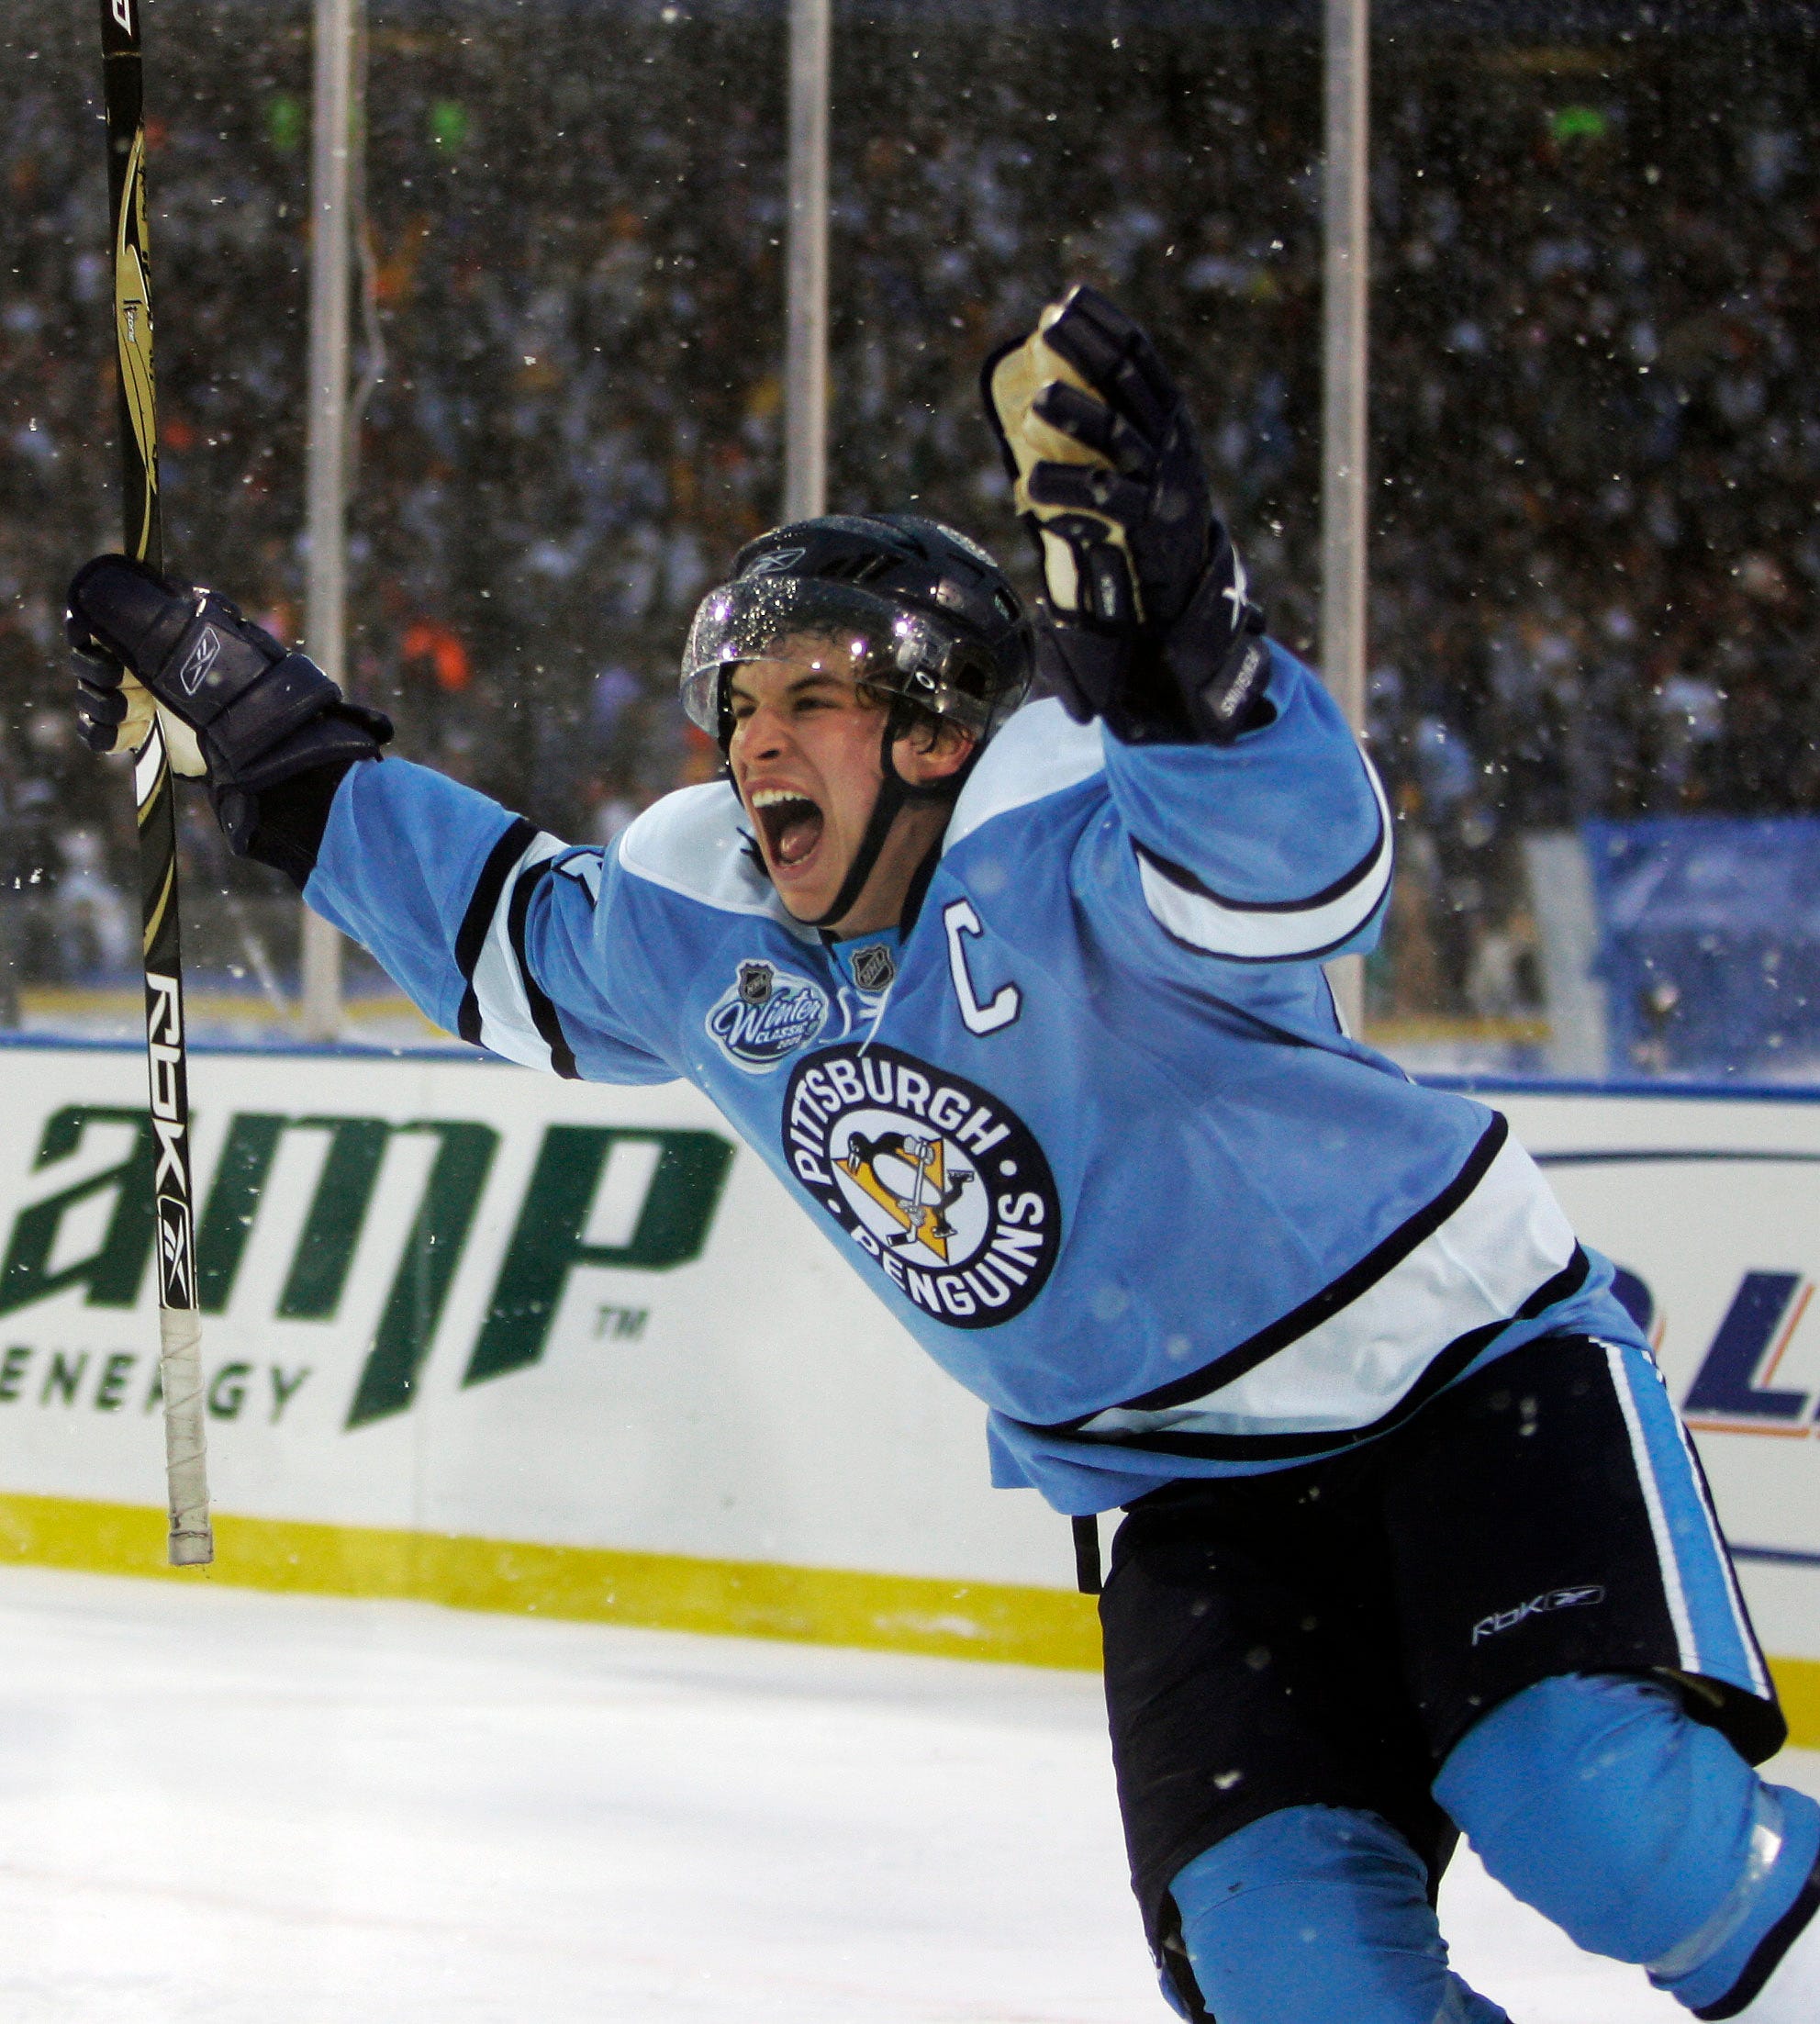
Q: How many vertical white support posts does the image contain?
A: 3